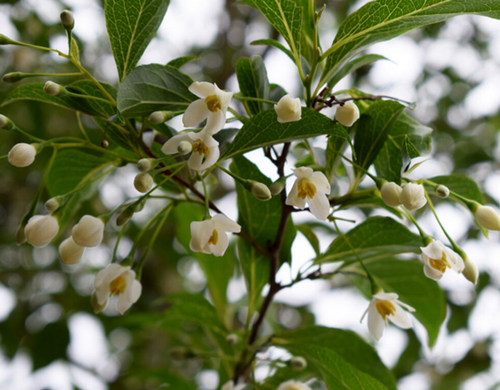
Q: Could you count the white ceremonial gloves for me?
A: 0